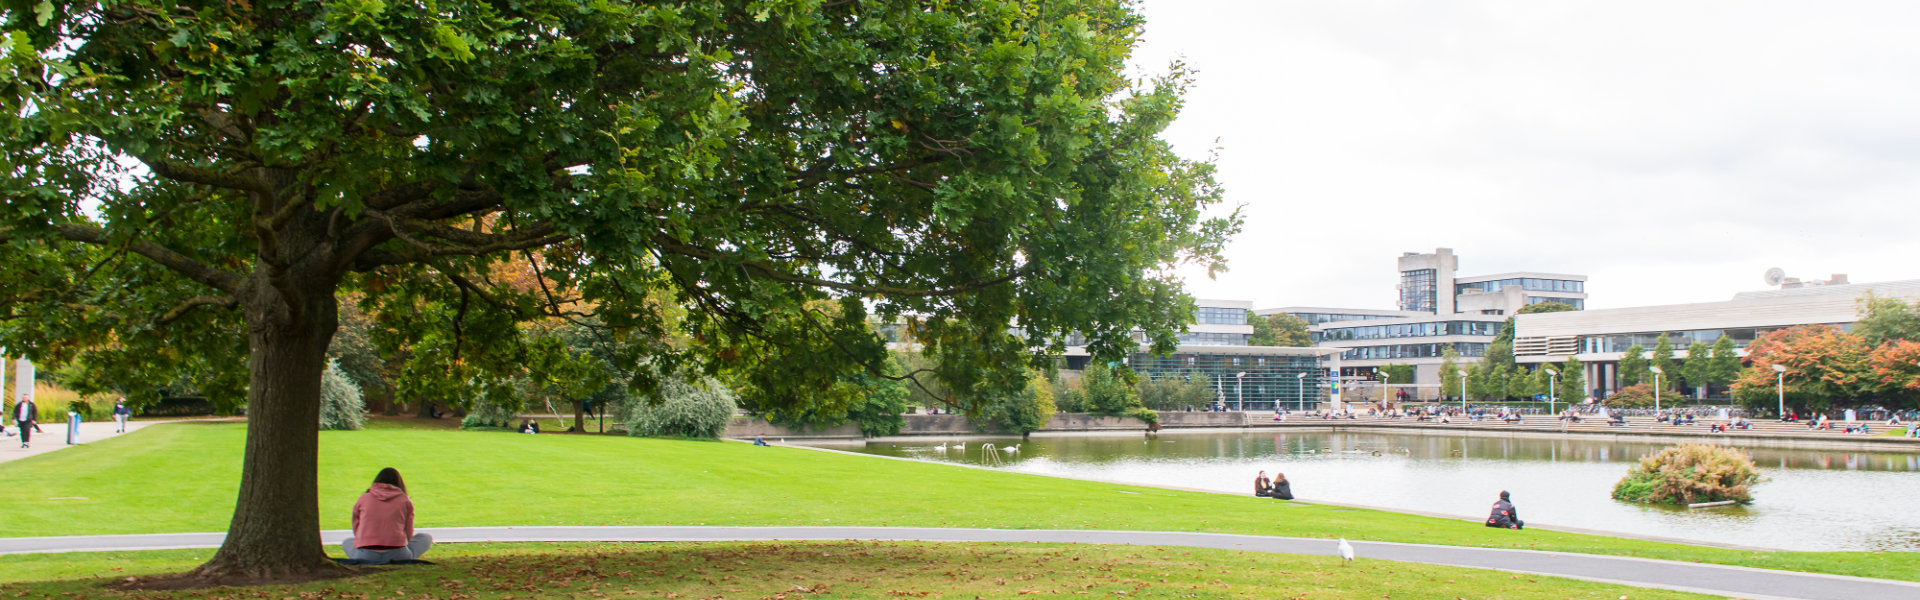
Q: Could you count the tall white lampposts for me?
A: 7